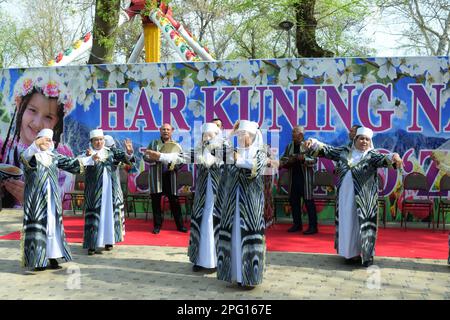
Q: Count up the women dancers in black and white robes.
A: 5